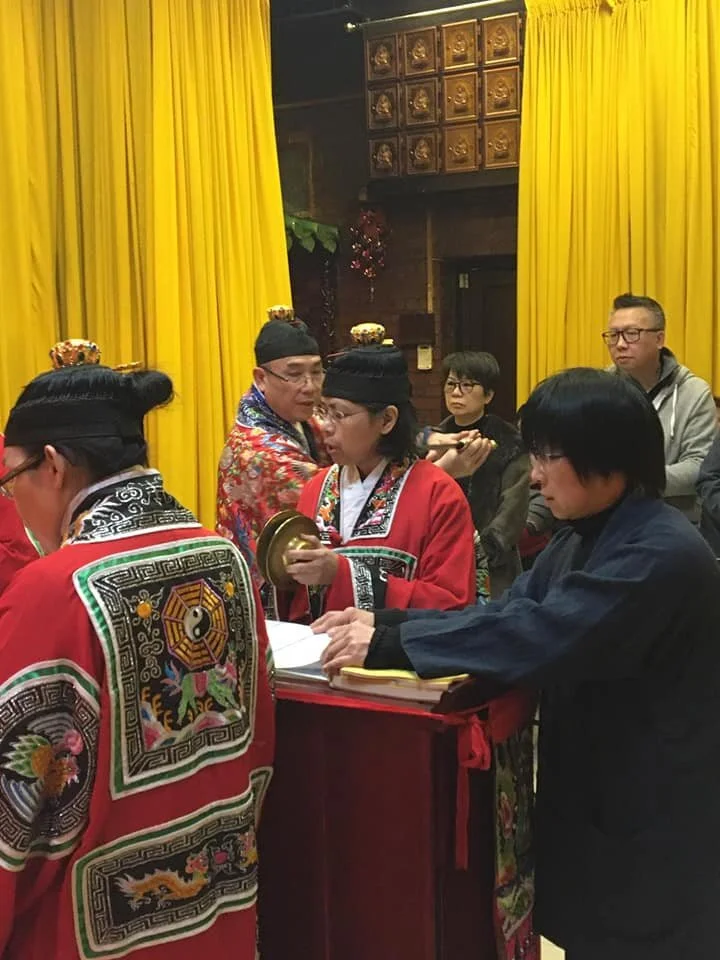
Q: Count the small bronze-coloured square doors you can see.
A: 12